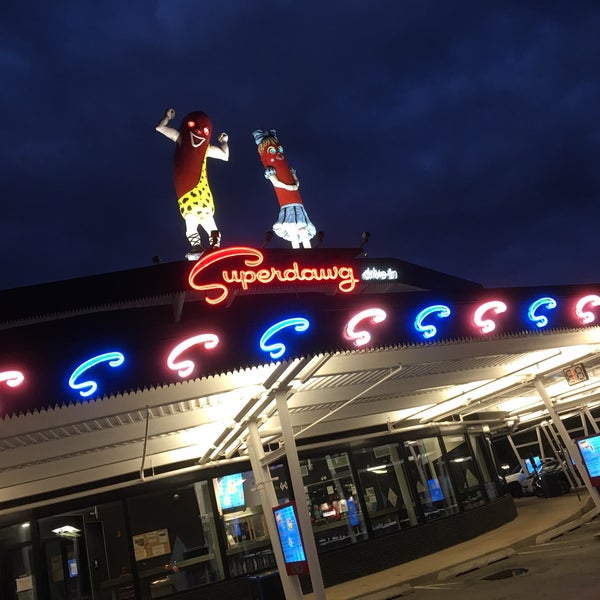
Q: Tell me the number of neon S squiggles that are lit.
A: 9